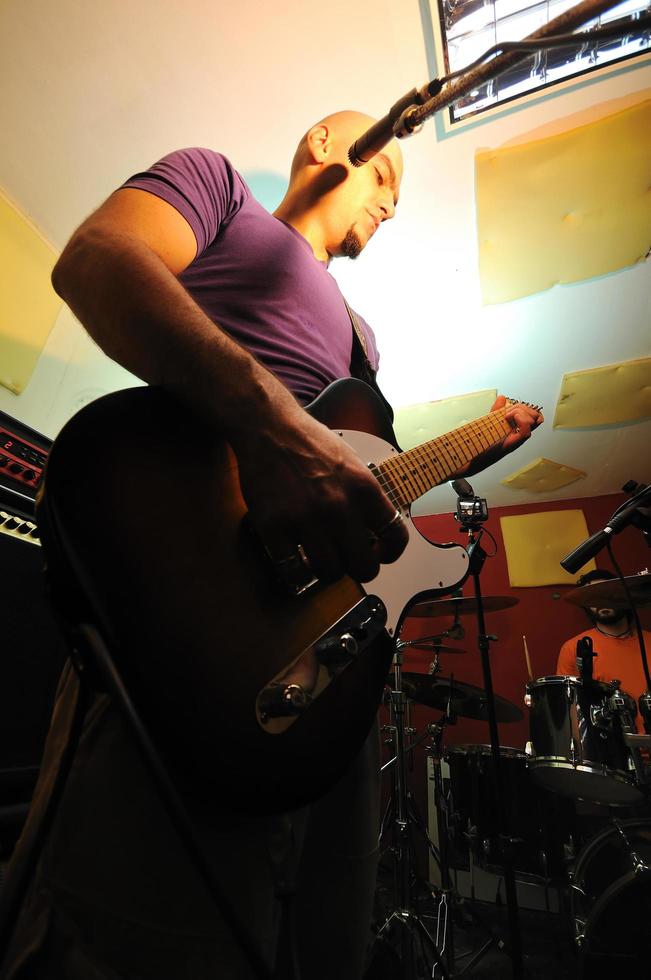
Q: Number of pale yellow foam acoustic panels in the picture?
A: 6